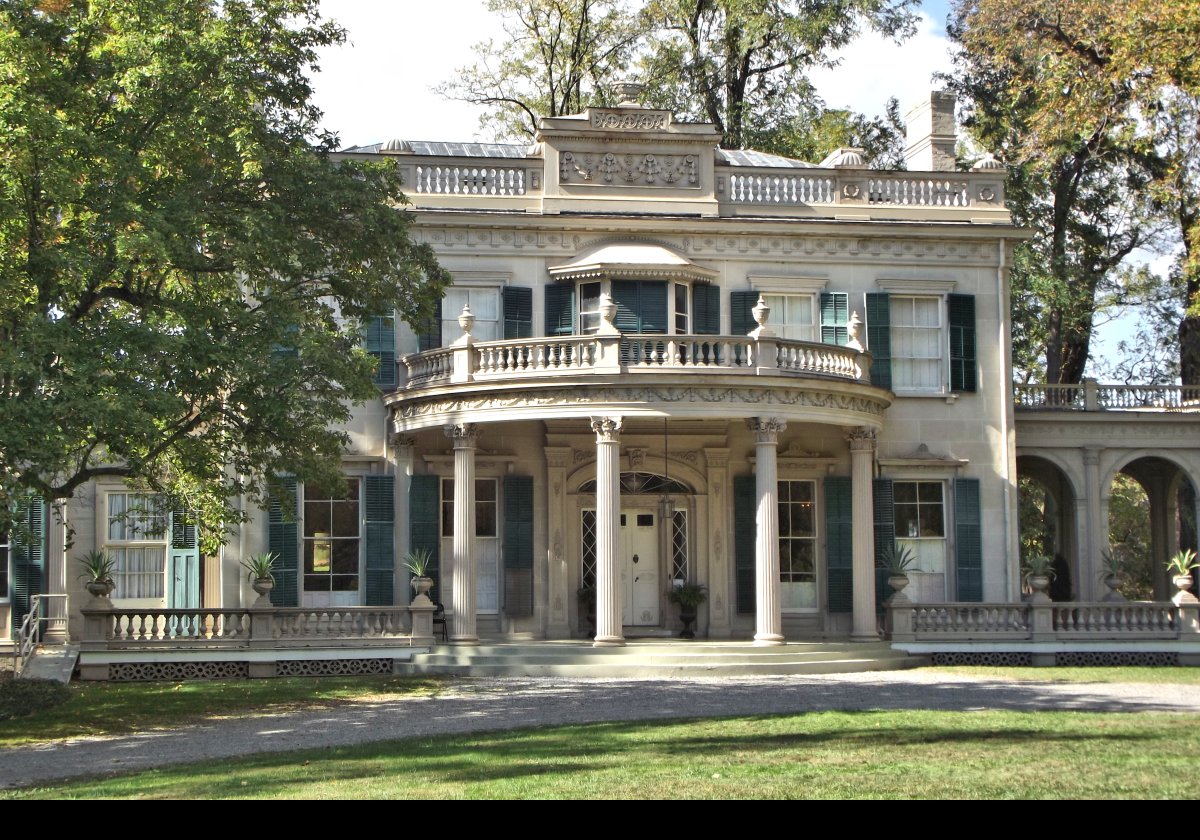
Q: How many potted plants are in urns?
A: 9